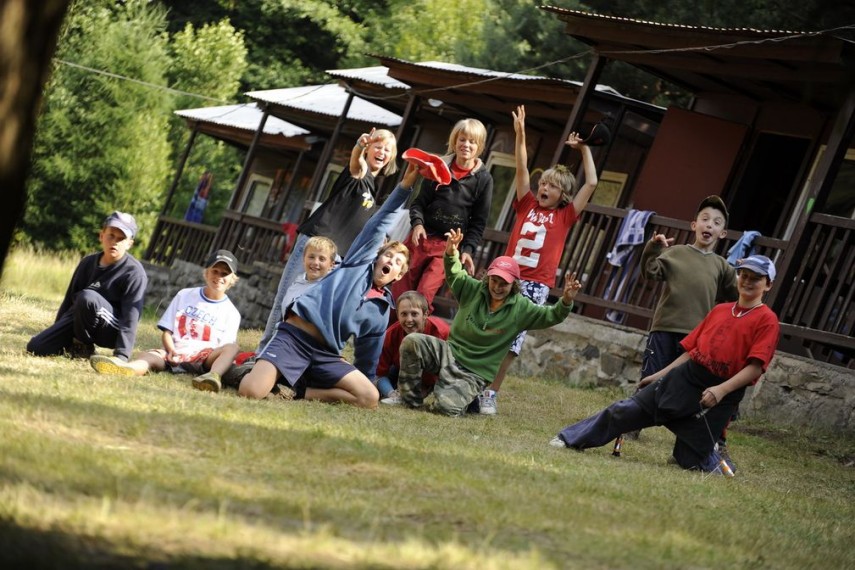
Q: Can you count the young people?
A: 11